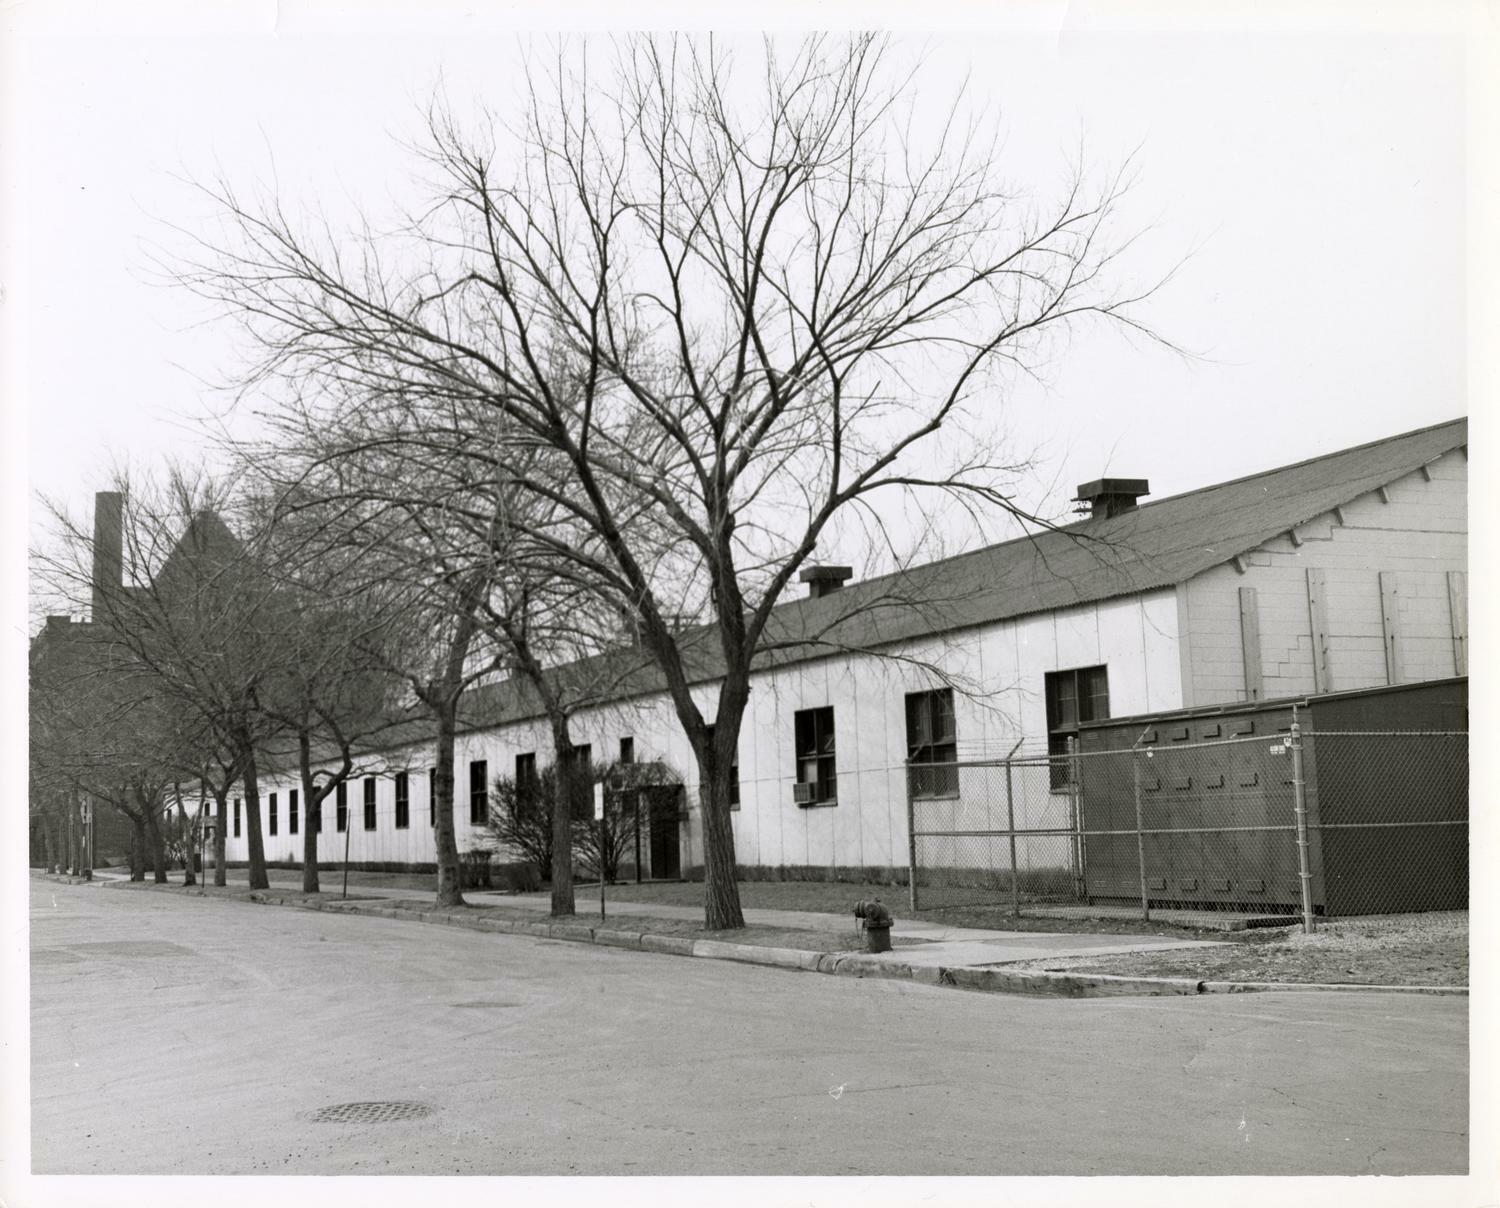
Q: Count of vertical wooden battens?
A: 4